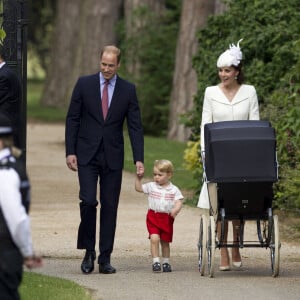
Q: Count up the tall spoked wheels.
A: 3